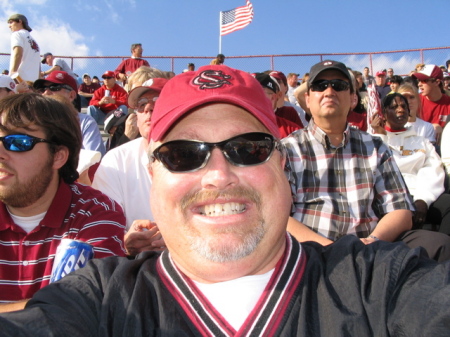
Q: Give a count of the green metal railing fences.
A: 0